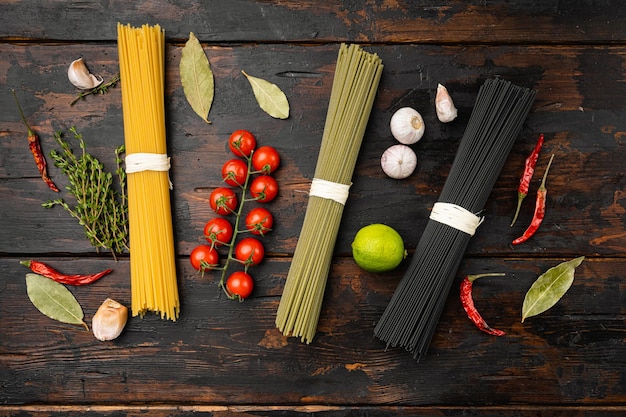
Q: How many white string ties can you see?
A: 3